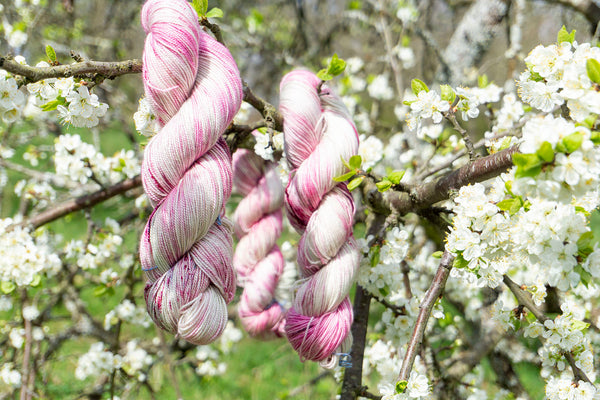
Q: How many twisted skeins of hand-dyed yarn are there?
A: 3